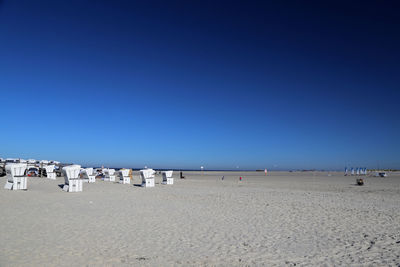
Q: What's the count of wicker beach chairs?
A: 8